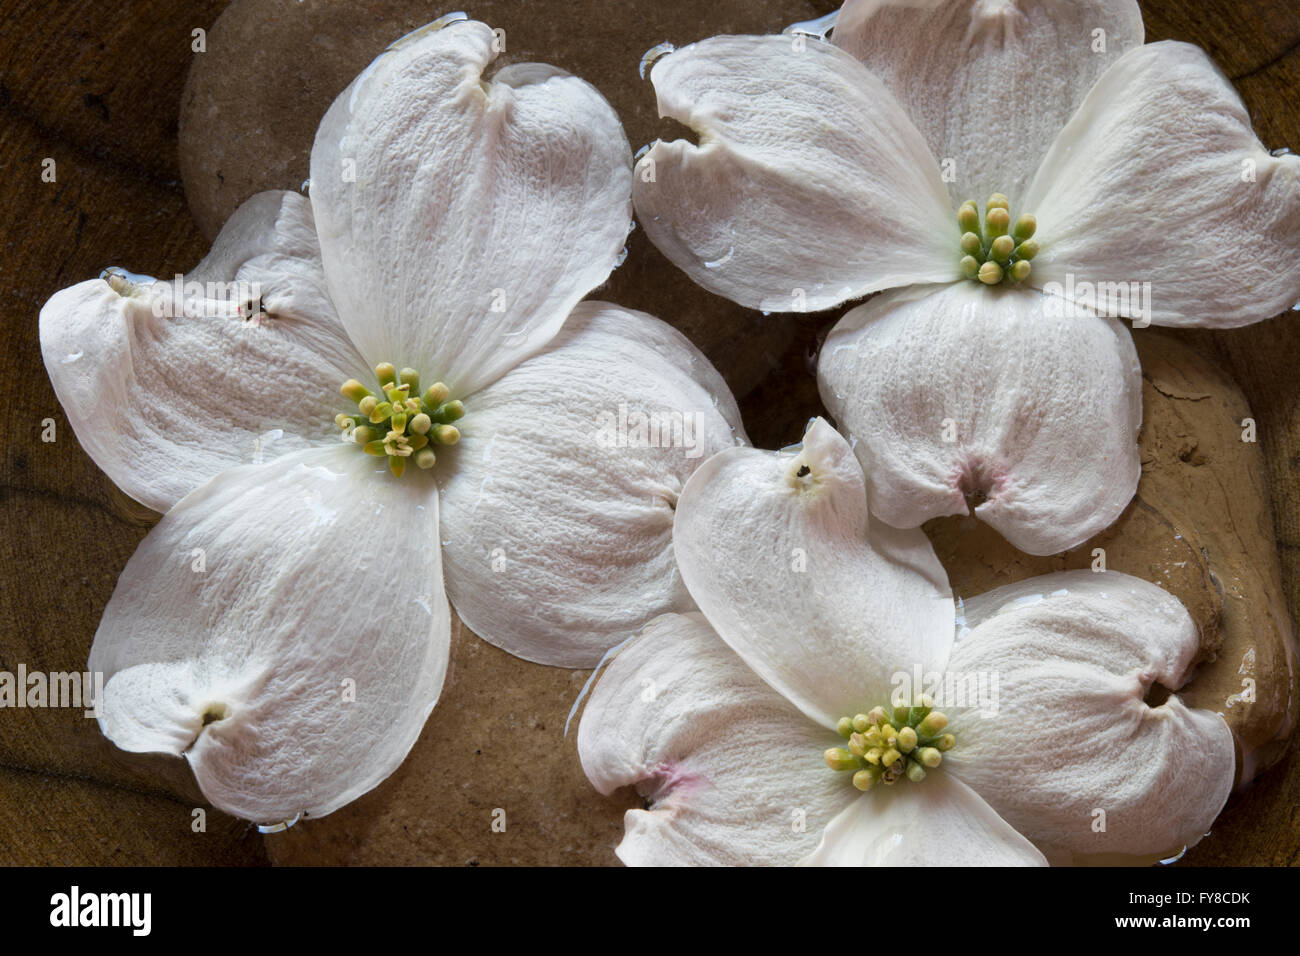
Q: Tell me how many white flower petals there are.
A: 12